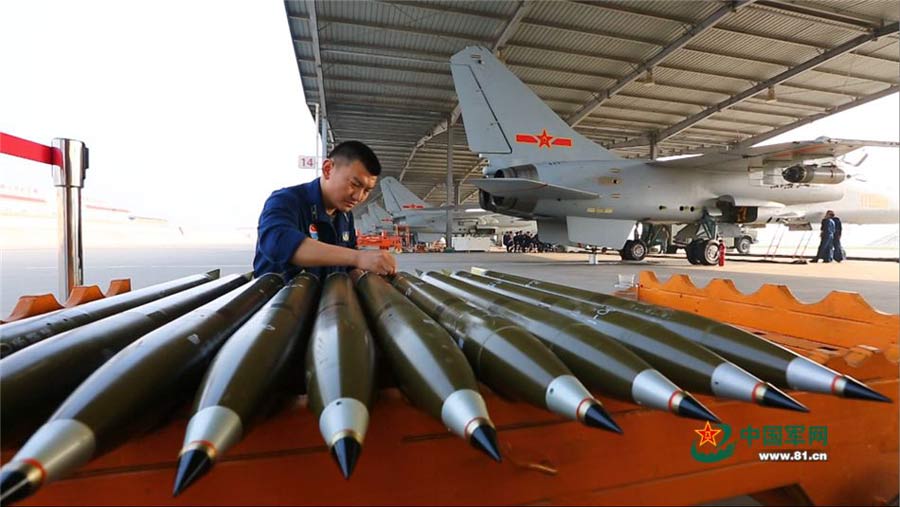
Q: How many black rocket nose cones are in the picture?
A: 8